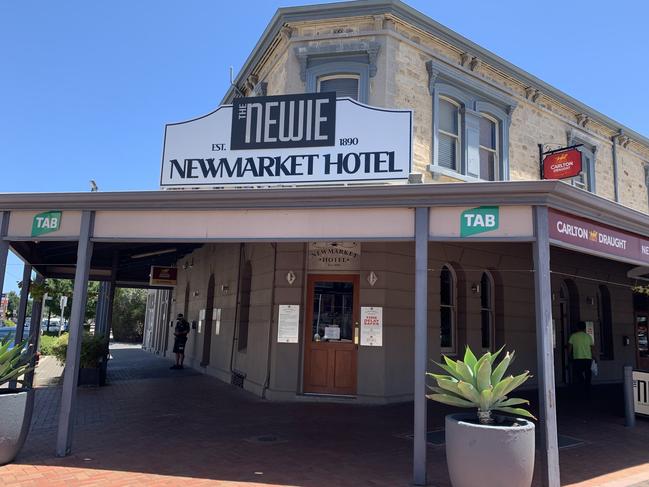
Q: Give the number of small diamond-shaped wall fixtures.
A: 2